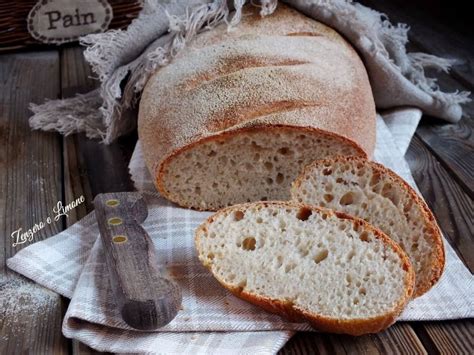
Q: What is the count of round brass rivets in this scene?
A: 3